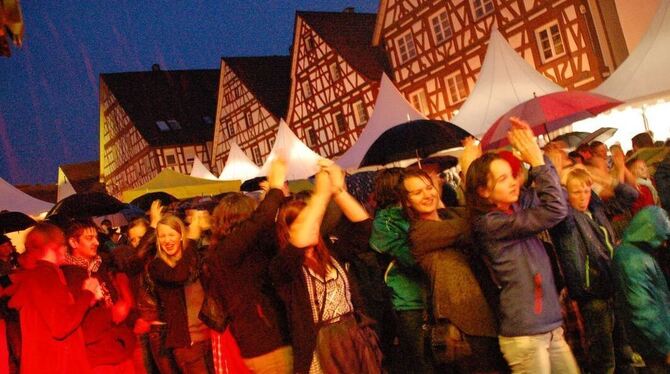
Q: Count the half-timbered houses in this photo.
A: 4